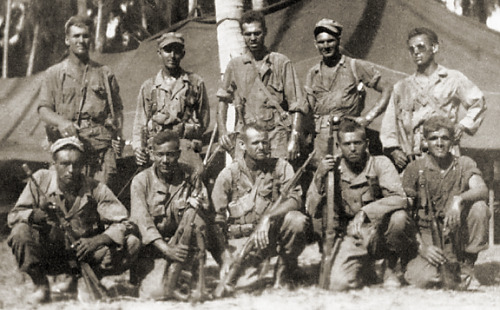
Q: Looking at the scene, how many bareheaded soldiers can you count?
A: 7